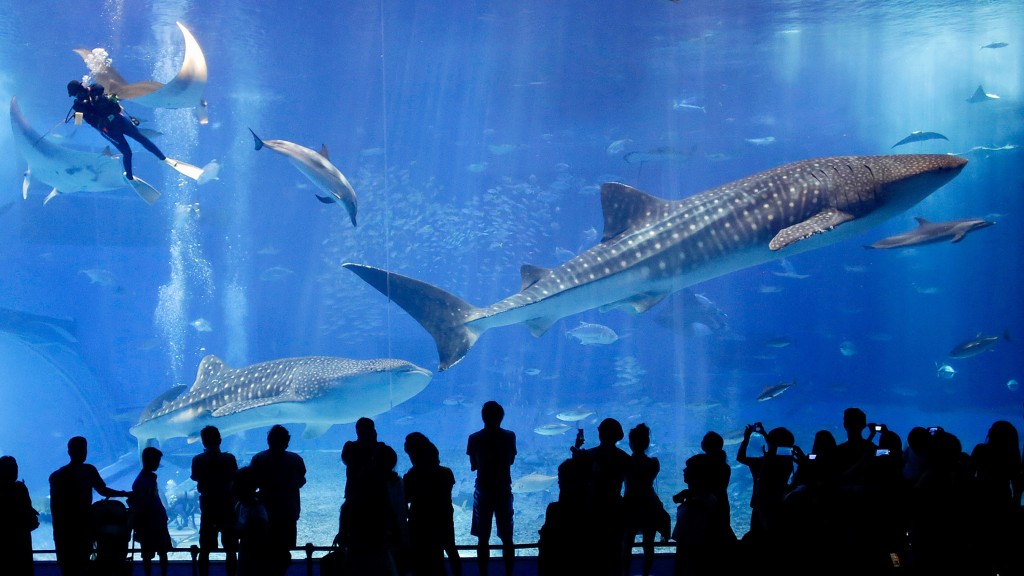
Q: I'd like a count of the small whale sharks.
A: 1